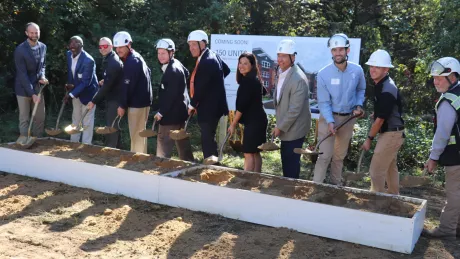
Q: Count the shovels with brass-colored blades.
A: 11